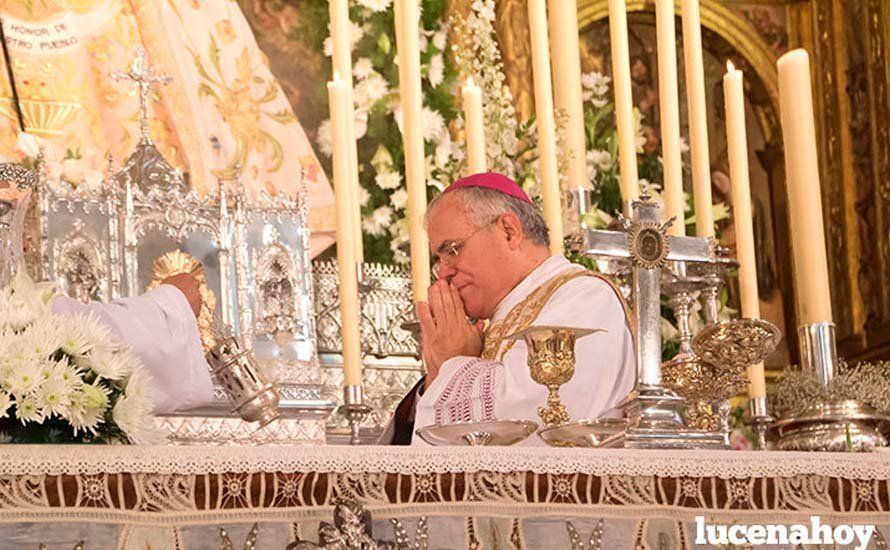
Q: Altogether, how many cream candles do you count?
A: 11